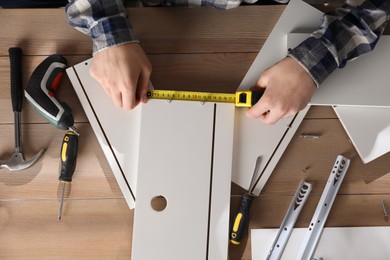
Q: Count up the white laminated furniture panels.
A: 6